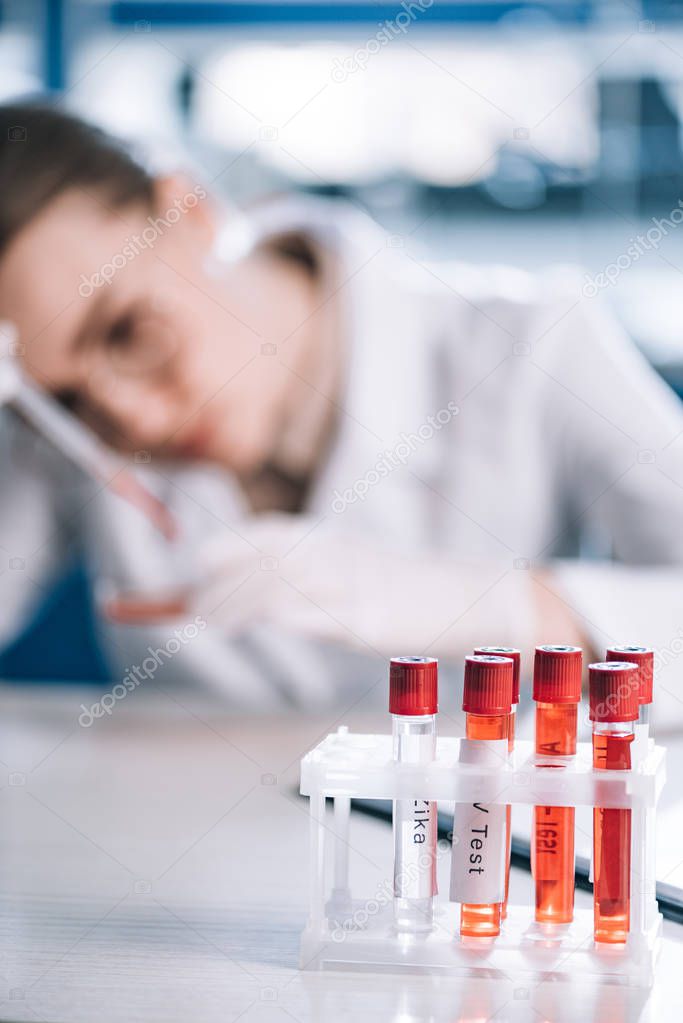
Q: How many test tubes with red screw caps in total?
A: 6